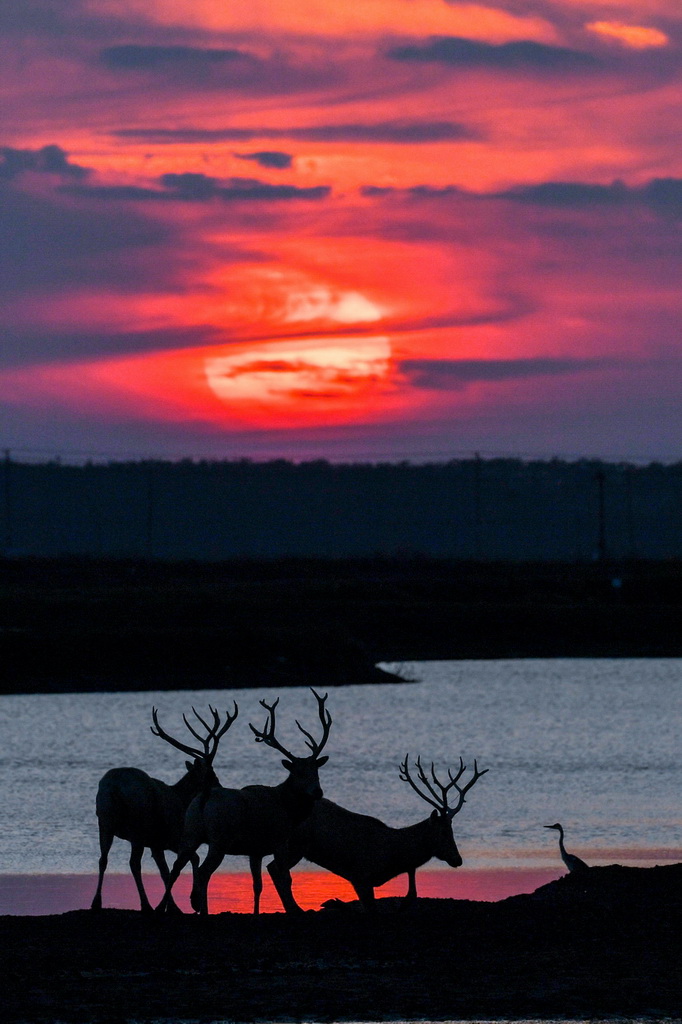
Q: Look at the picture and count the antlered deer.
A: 3